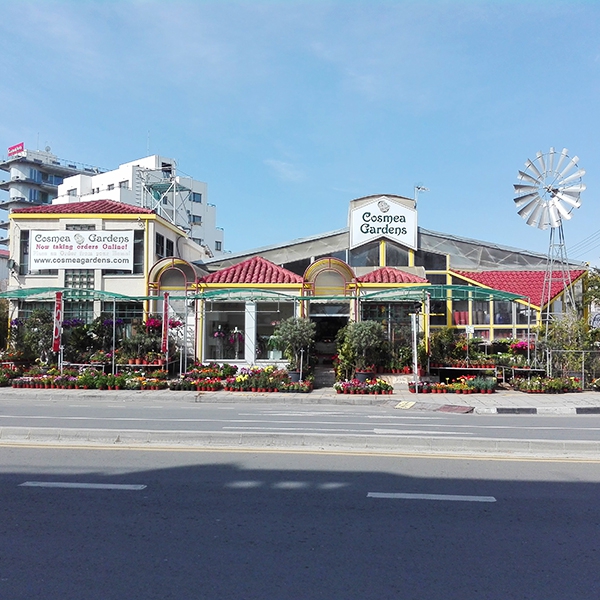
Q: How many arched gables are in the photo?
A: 2